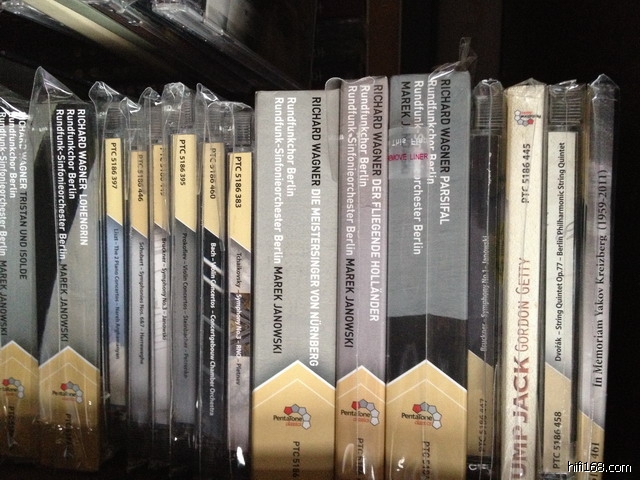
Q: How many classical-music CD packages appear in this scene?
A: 15